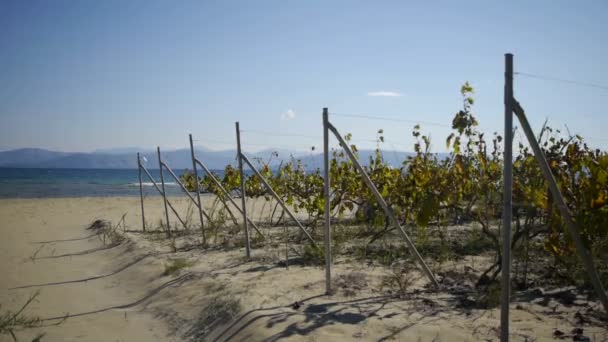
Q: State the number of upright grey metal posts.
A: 6